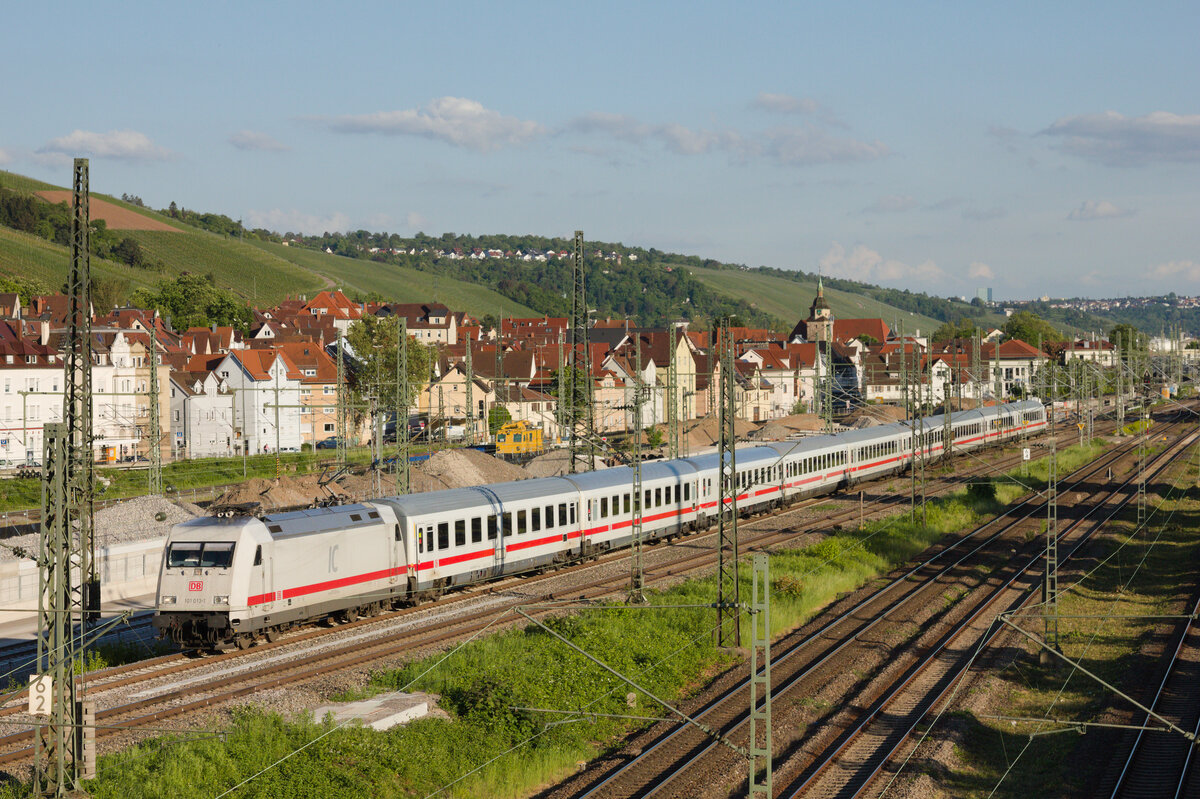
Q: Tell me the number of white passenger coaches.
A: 9